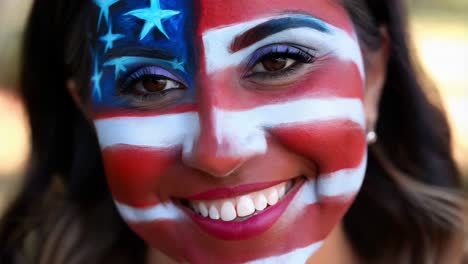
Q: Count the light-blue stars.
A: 6